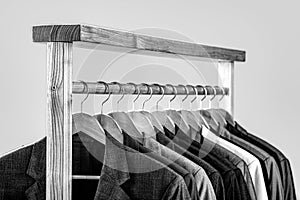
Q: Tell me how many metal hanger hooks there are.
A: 12